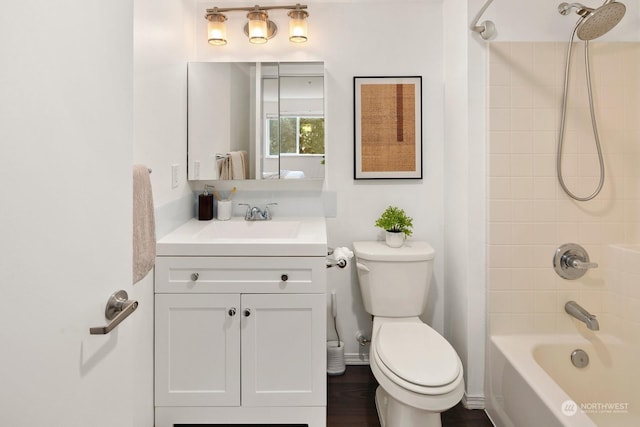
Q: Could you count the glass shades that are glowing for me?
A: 3